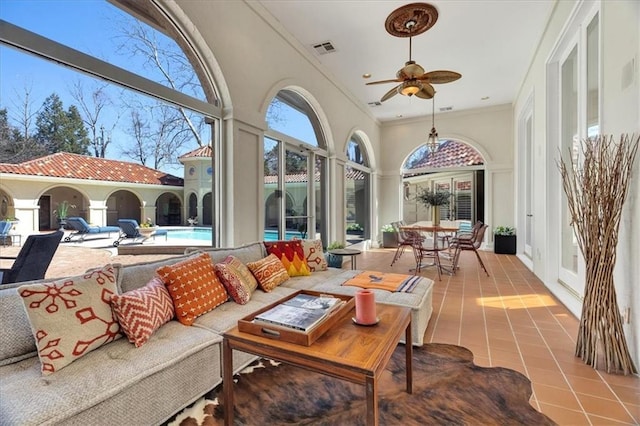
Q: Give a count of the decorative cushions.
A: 7